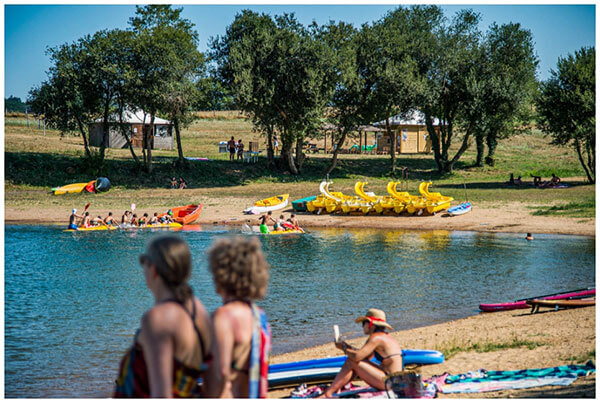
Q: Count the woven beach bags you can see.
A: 1